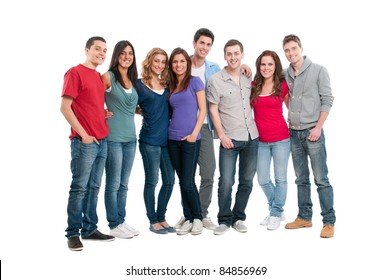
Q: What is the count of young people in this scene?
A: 8